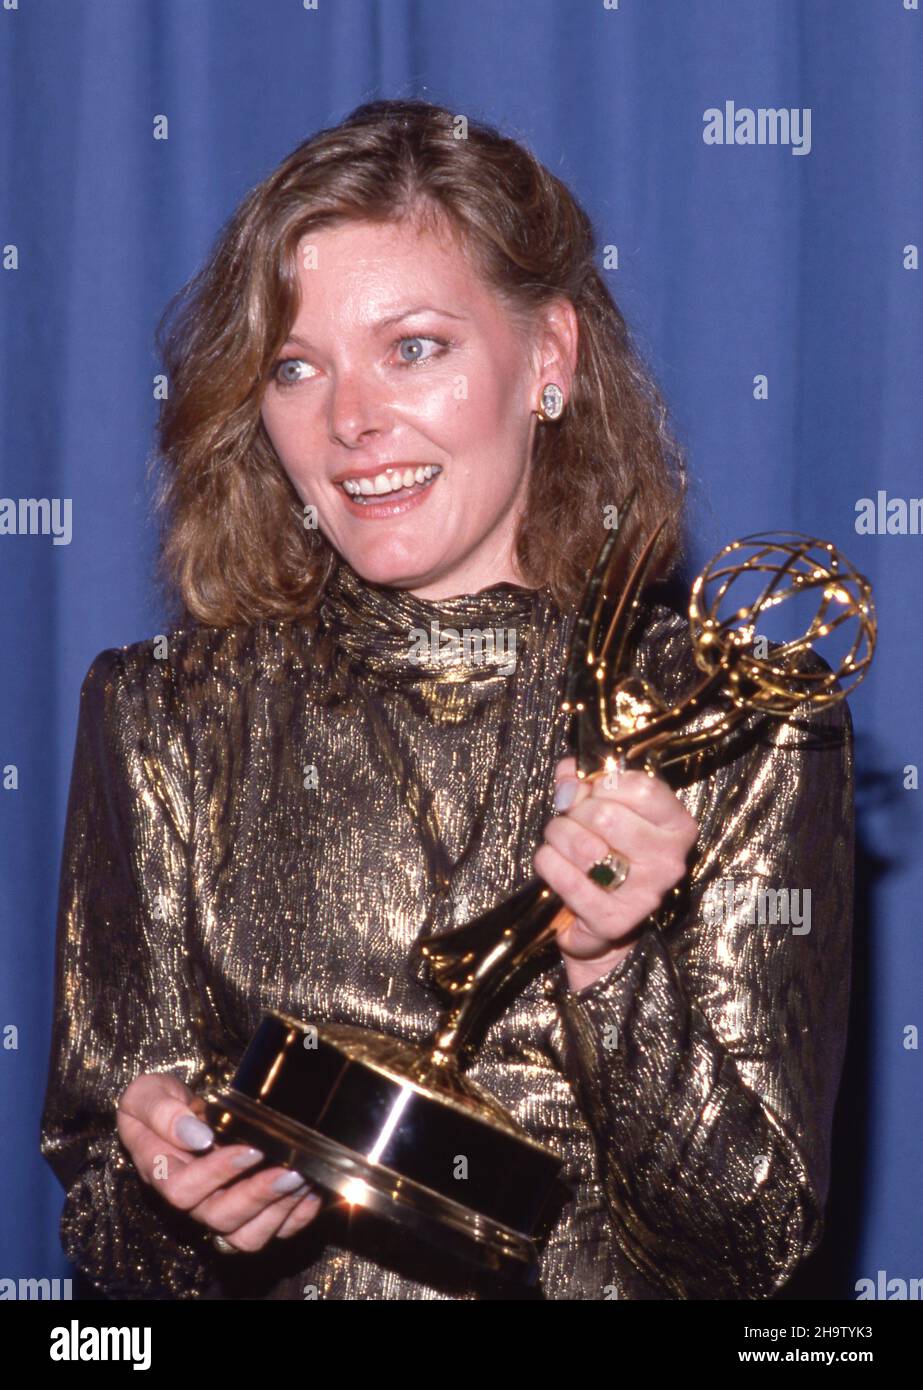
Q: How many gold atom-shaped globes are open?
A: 1